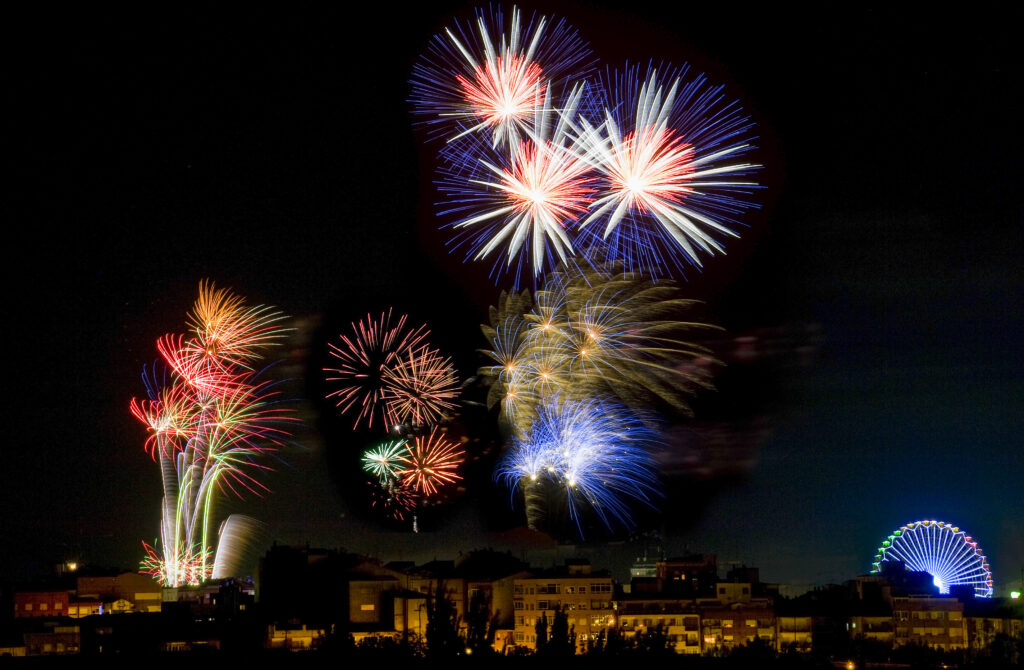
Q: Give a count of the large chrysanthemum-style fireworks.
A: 3